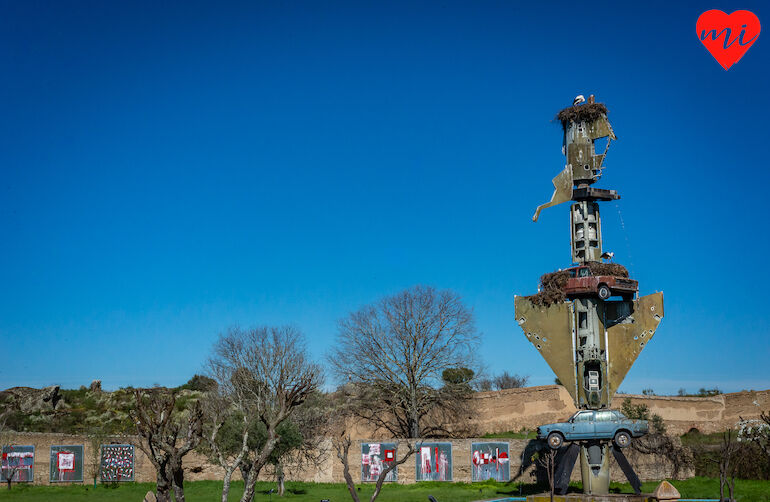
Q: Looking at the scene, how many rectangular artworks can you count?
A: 6